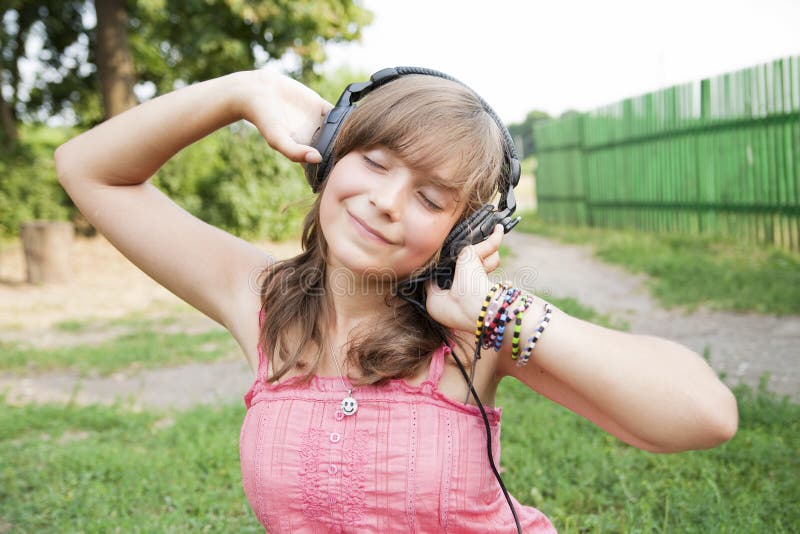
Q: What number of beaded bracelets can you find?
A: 7